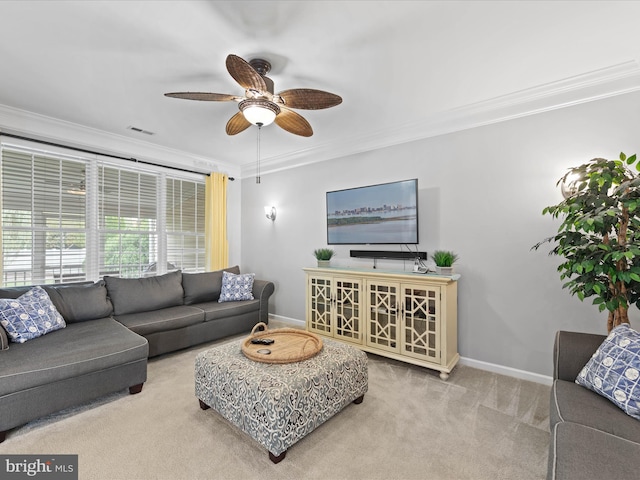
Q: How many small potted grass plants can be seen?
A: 2